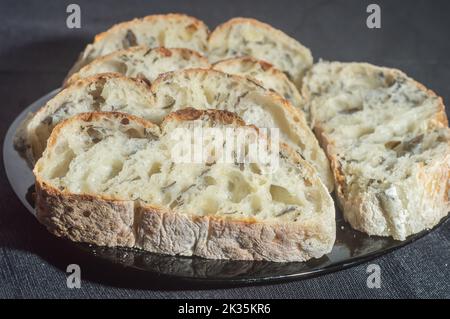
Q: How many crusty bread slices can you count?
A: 5